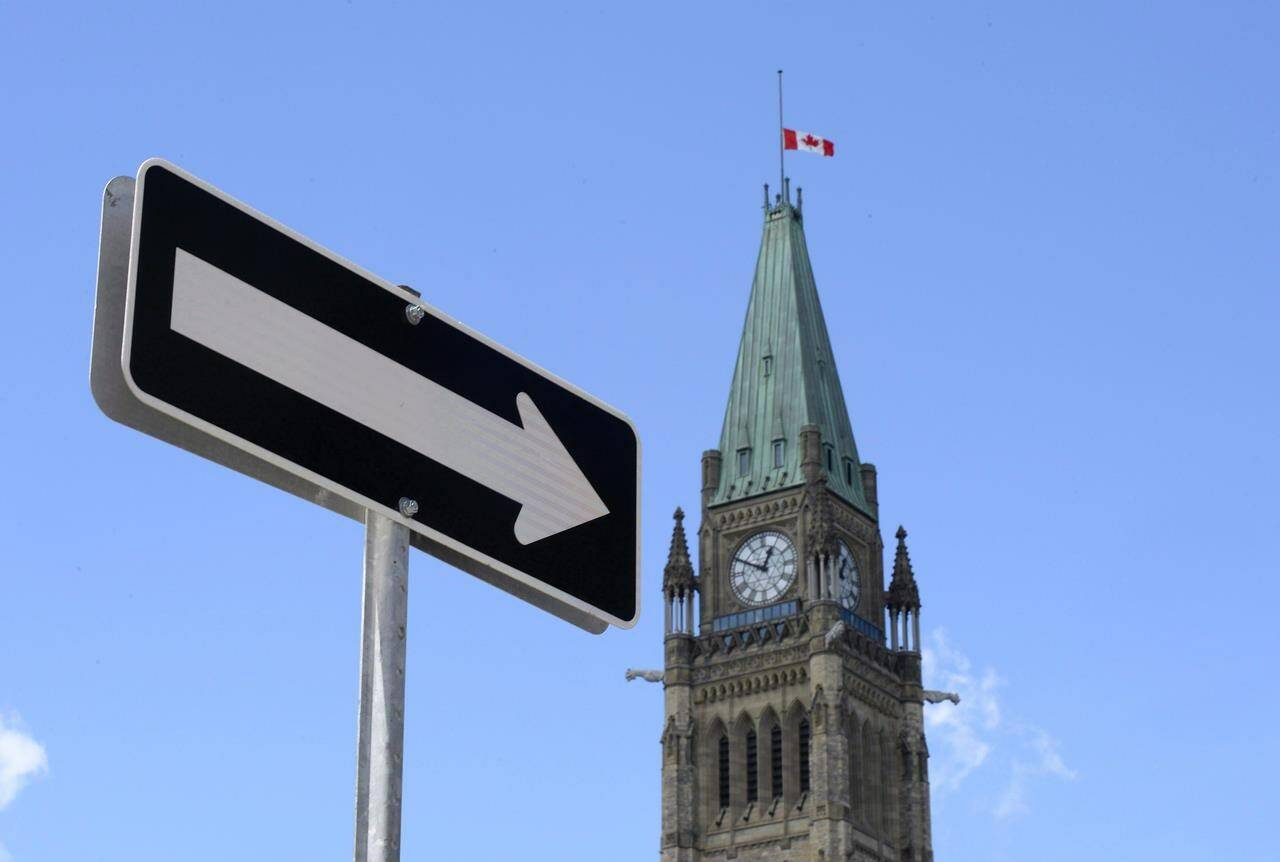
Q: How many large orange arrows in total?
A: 0